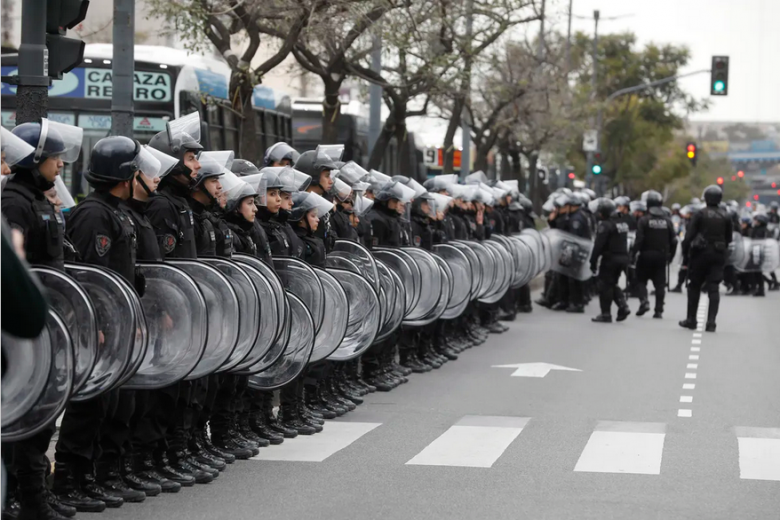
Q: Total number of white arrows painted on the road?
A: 1